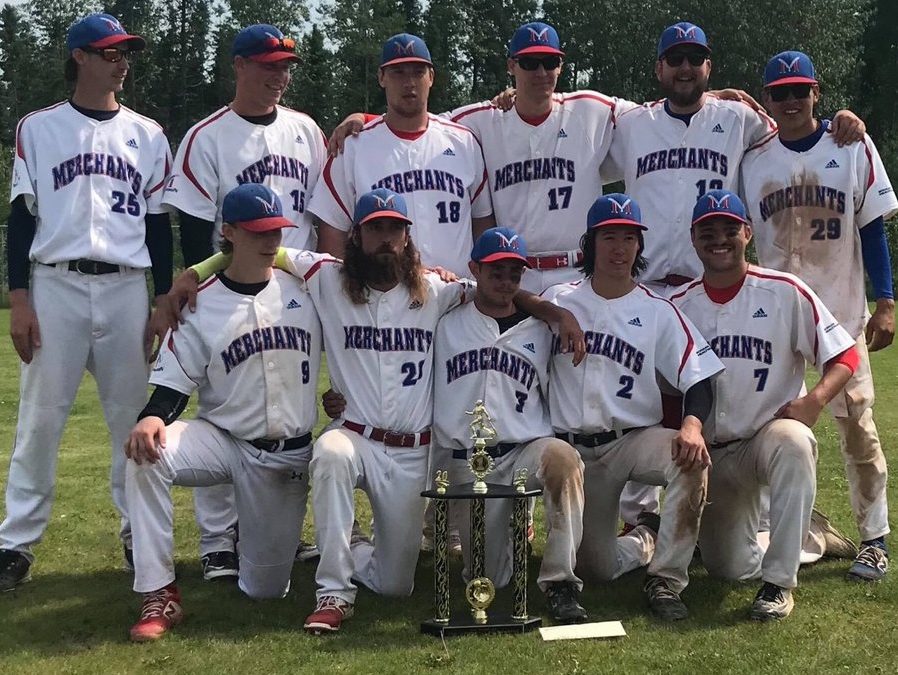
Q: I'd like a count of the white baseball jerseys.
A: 11